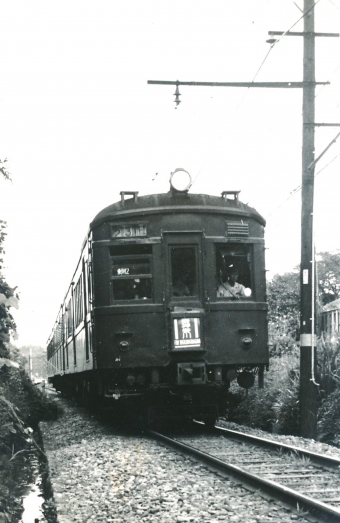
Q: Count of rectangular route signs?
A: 1